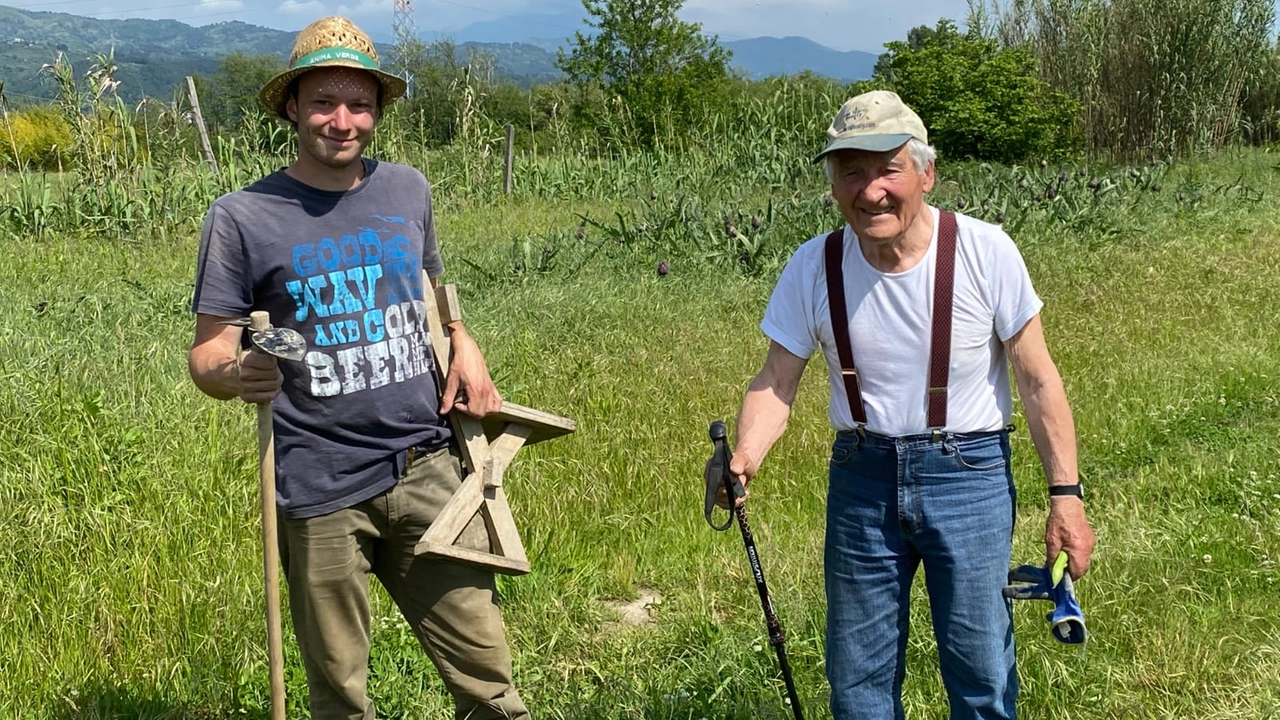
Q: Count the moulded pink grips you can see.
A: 0